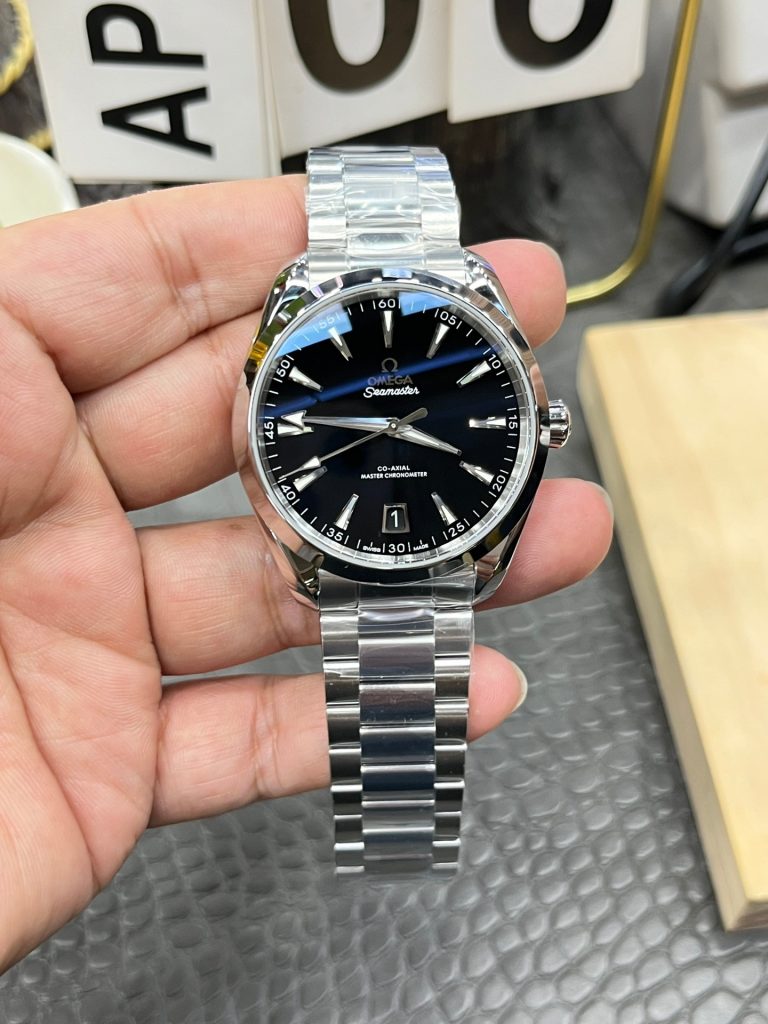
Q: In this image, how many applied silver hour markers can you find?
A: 11